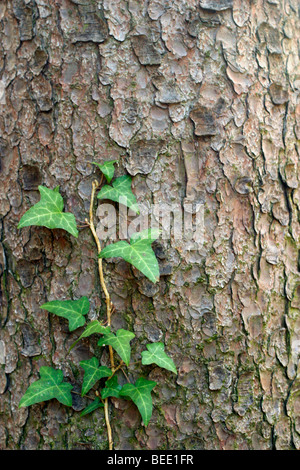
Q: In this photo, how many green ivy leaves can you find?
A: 13